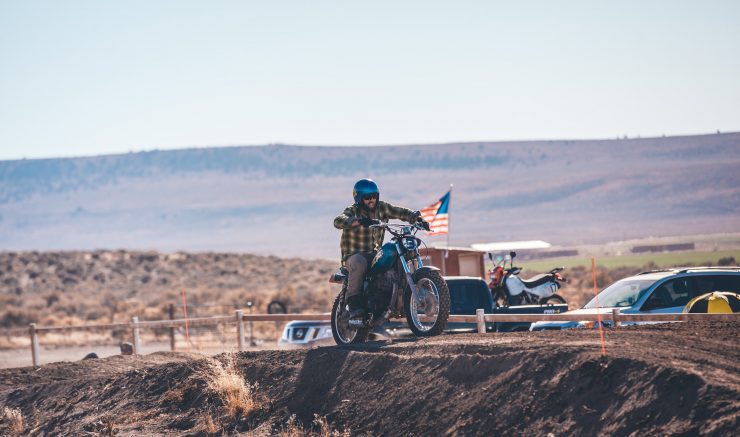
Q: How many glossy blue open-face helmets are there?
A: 1